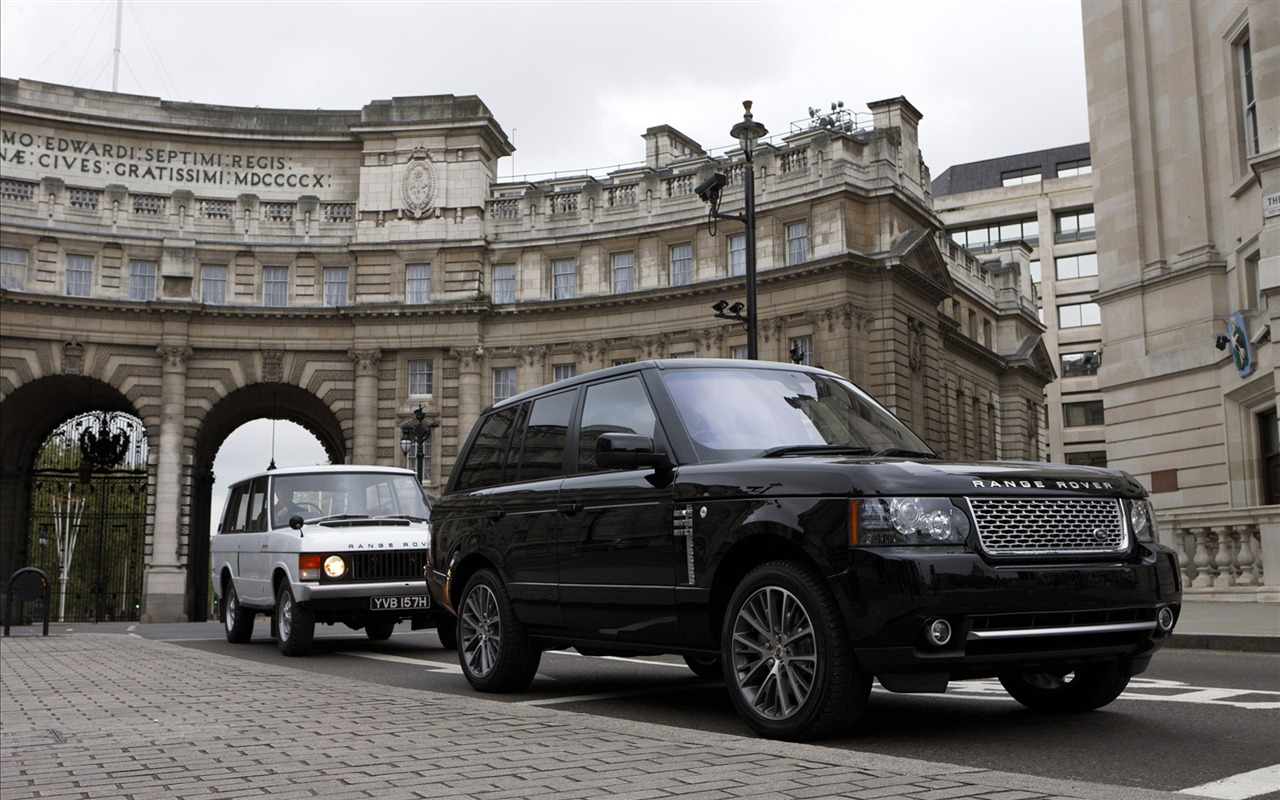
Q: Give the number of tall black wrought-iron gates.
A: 1